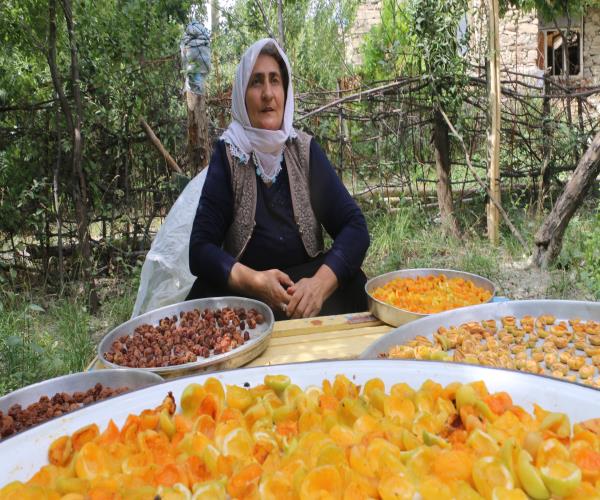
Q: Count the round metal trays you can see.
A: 5